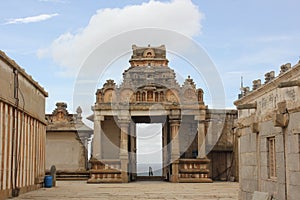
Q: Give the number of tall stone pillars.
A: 4